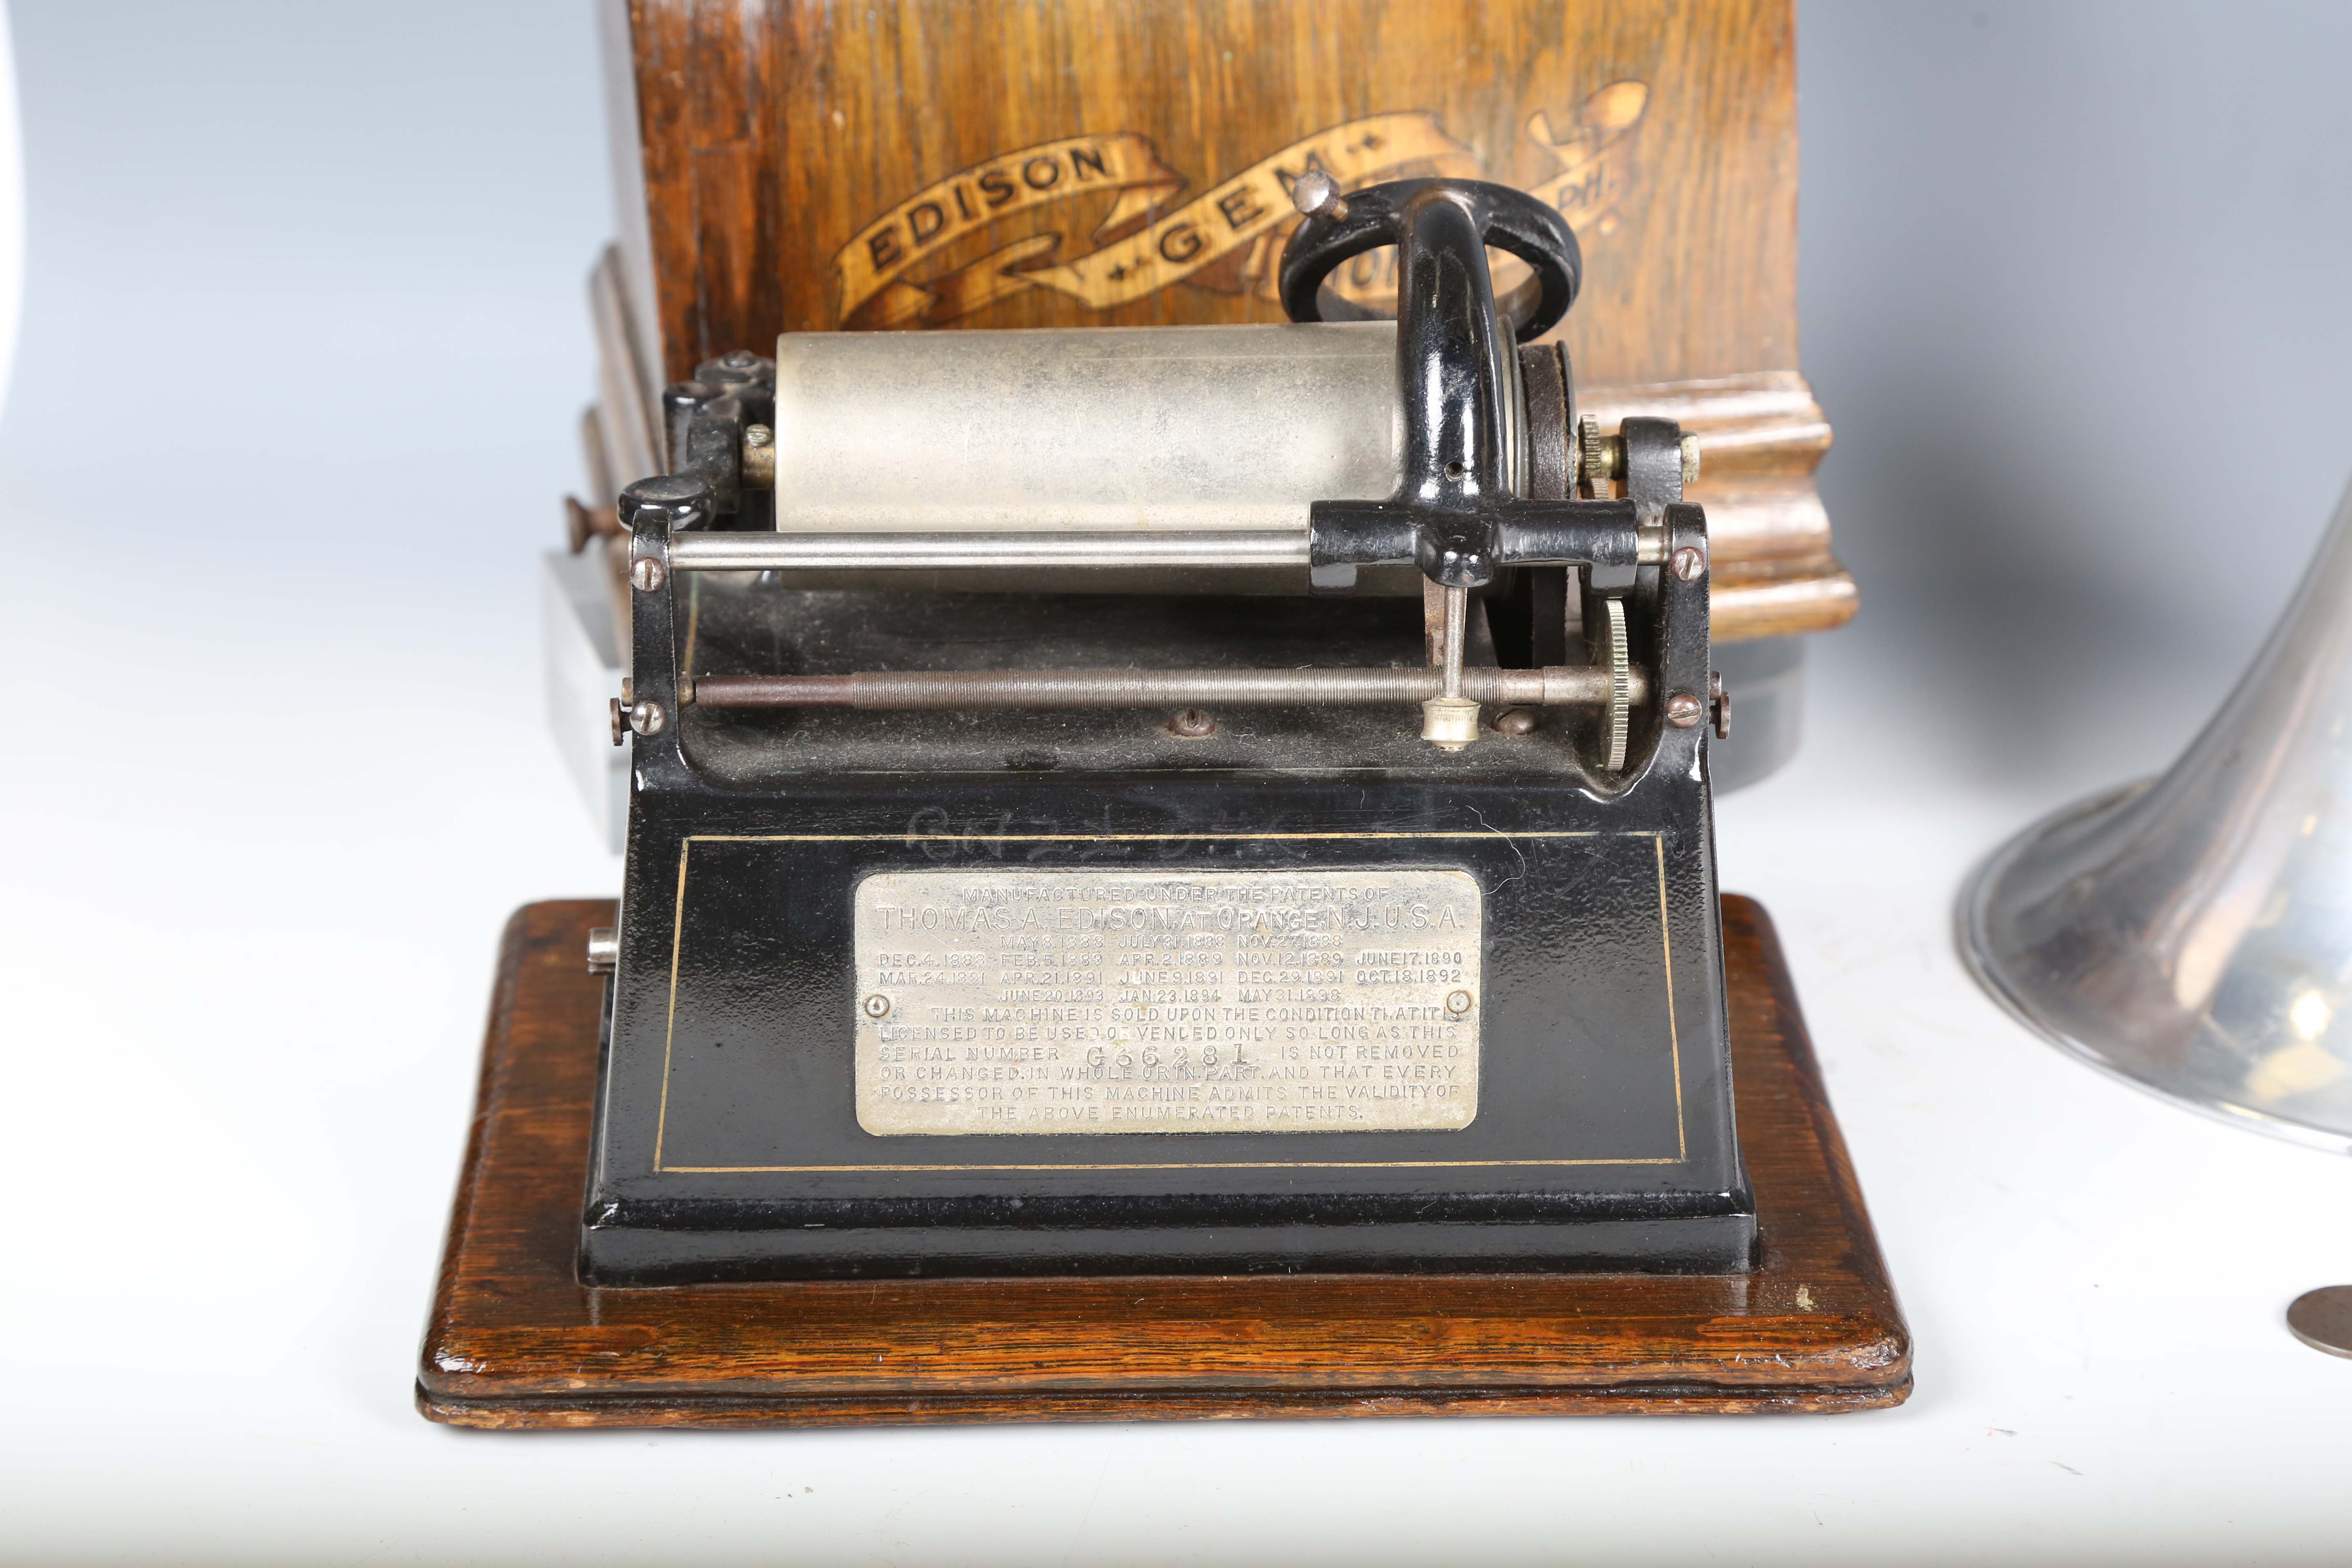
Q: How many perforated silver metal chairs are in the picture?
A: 0